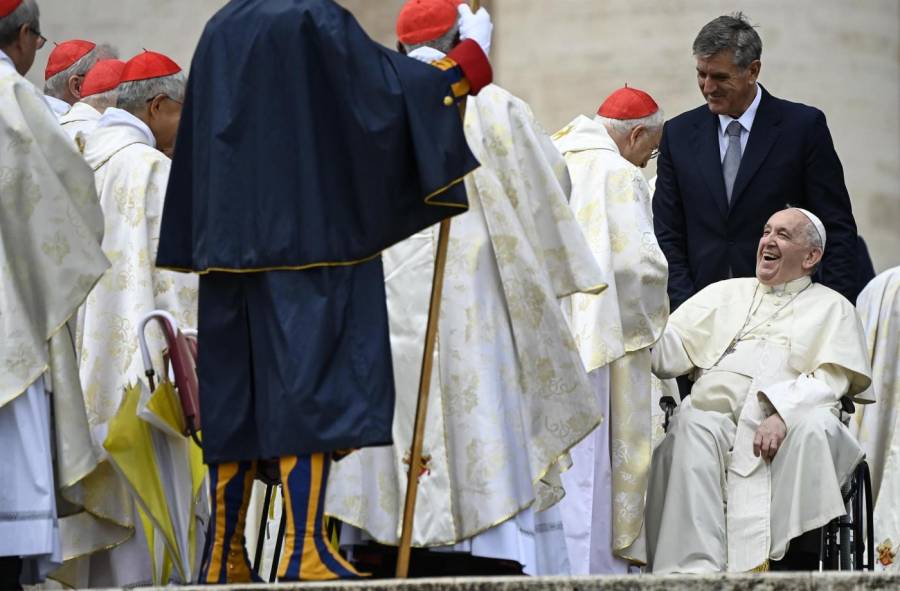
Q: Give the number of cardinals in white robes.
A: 6